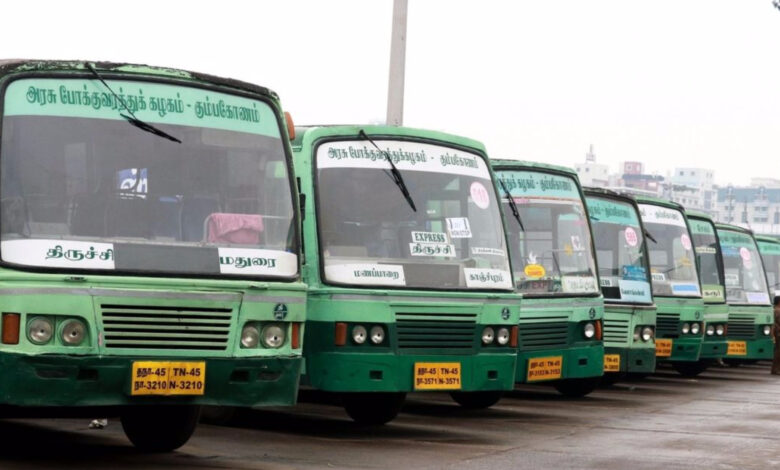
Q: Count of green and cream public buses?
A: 8